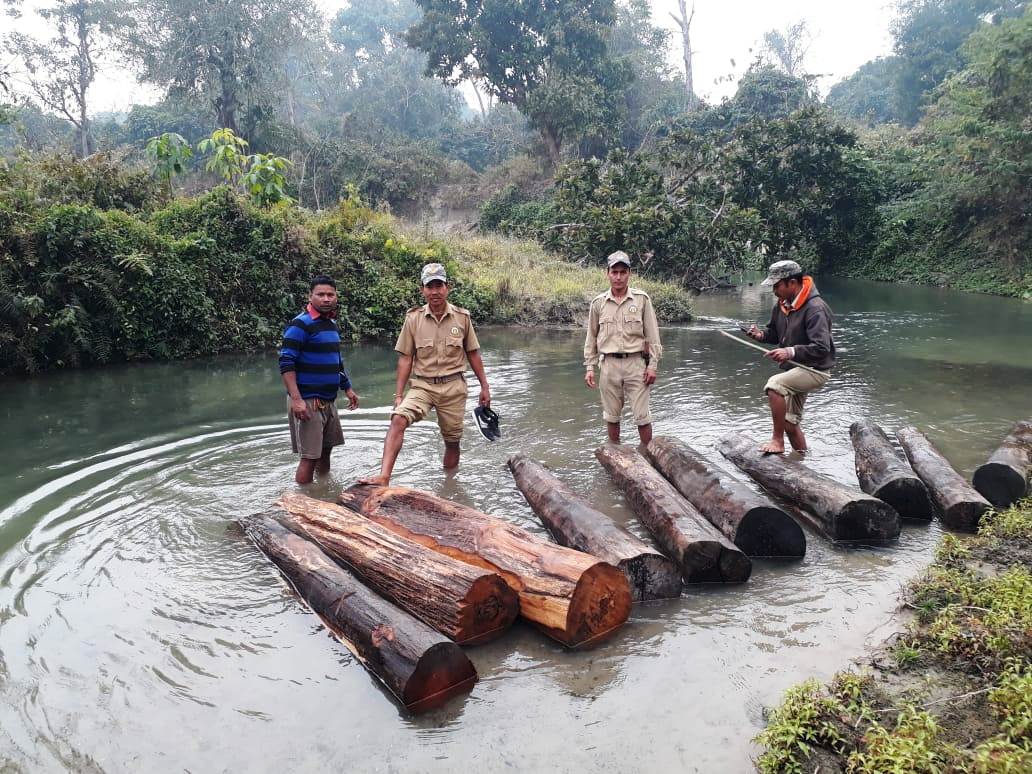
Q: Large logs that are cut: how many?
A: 10